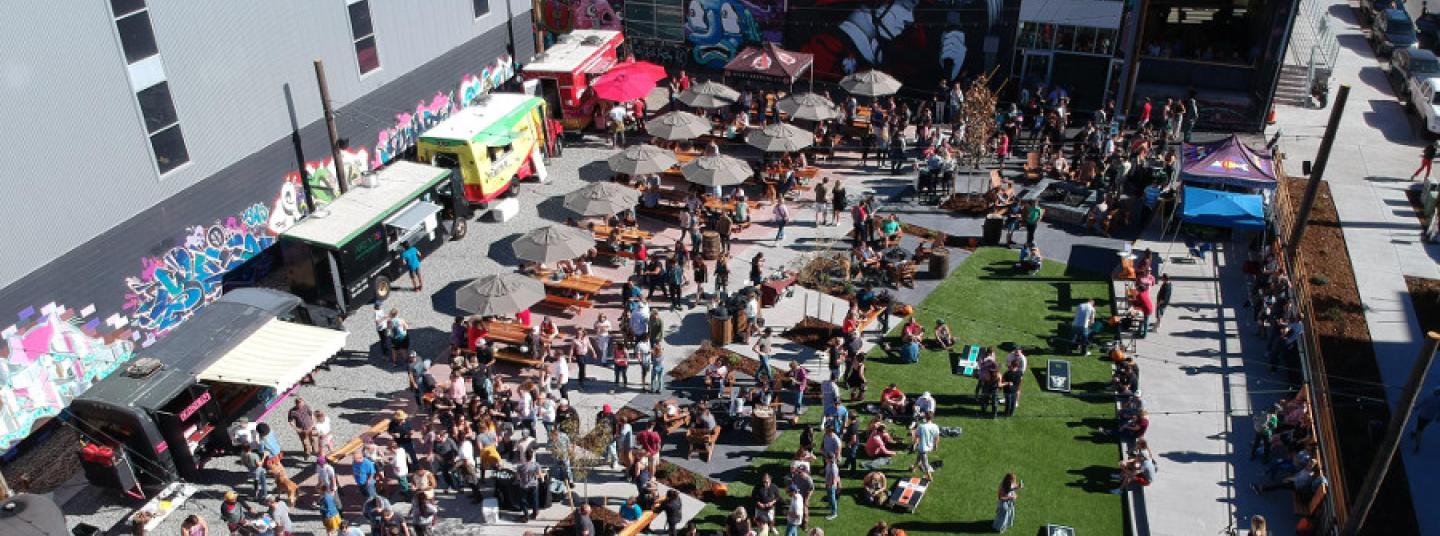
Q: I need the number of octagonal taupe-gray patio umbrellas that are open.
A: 10